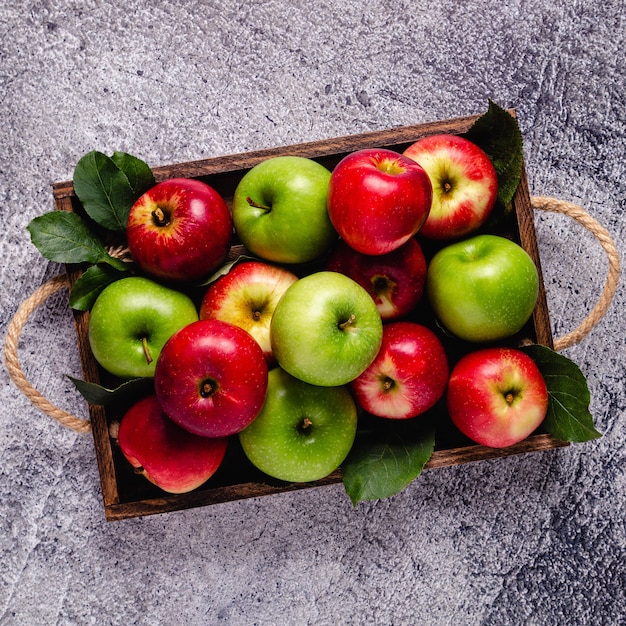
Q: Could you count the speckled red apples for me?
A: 9